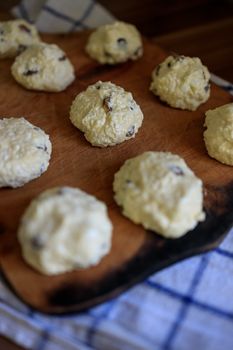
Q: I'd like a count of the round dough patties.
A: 9